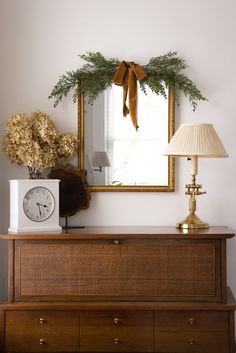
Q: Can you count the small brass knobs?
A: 7